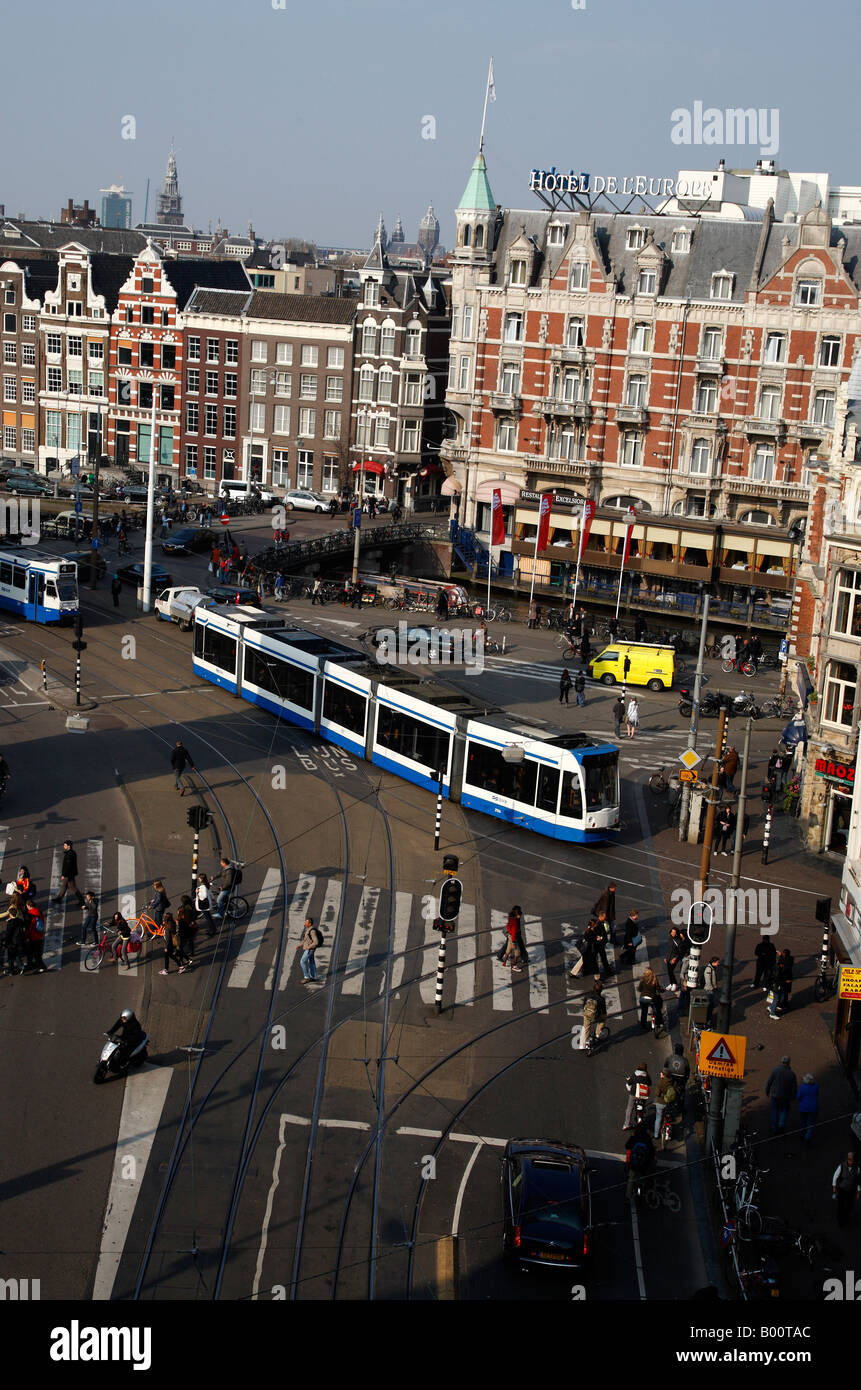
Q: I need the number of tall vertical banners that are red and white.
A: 4